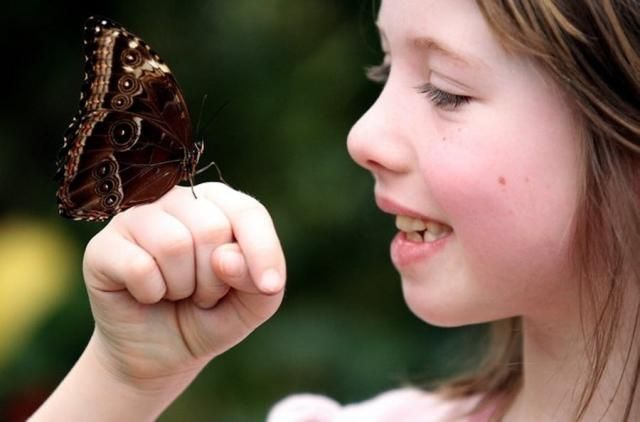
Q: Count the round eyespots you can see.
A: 7